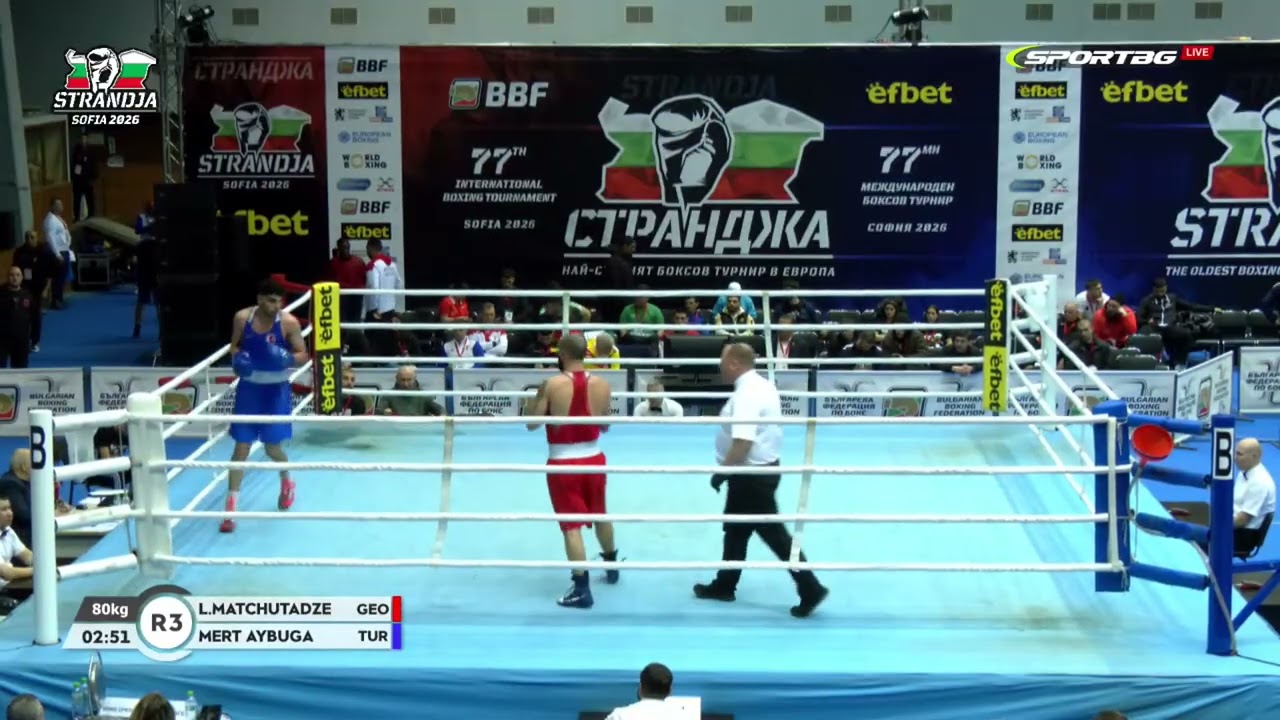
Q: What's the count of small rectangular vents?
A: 12